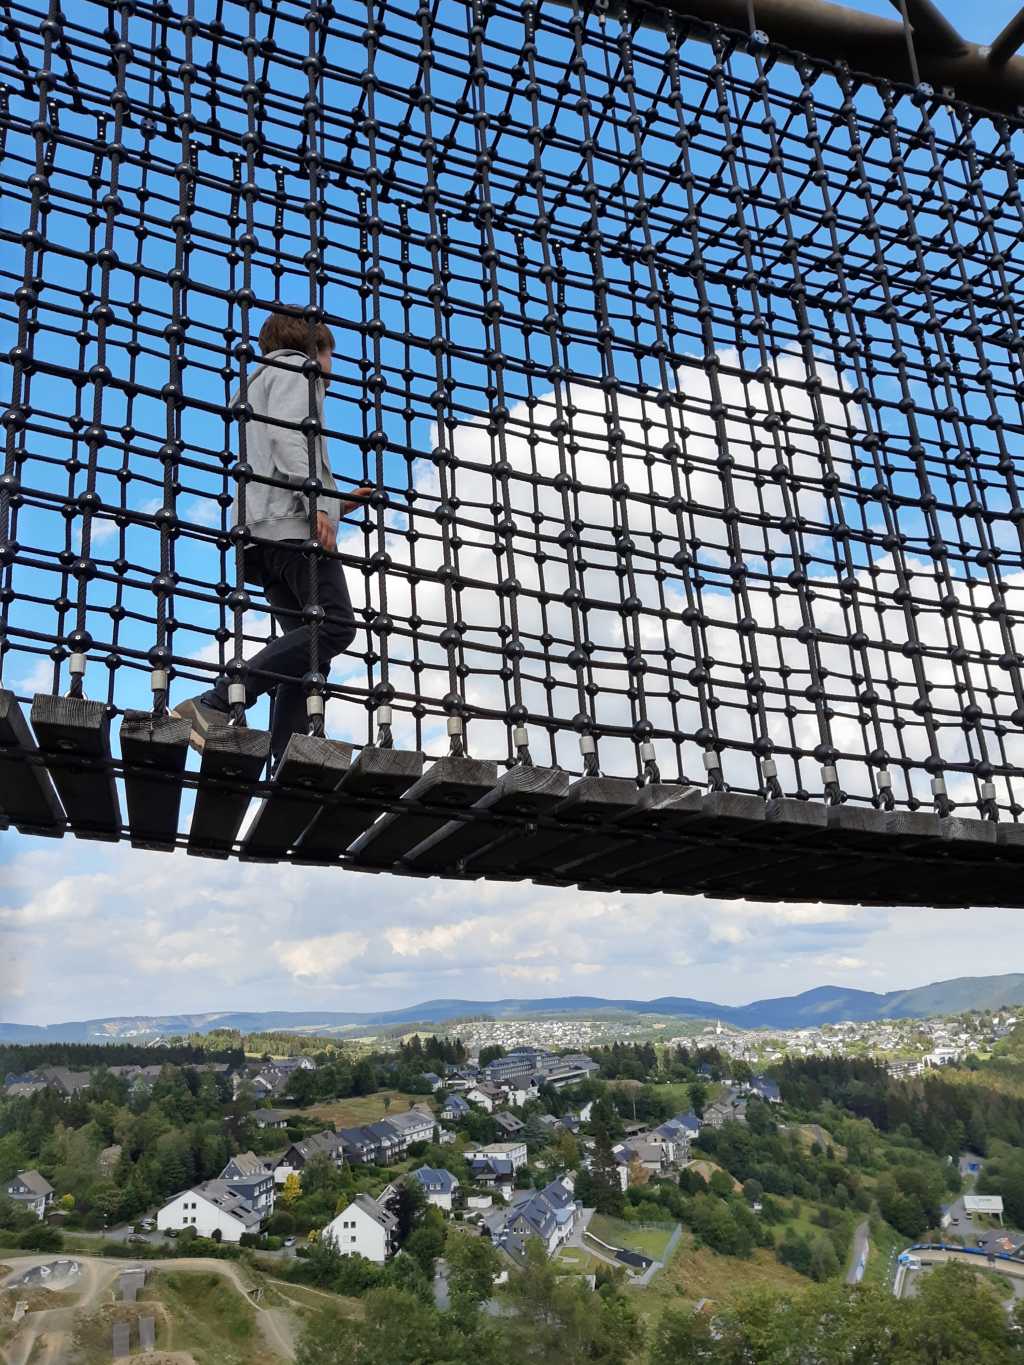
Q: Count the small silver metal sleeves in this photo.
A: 15